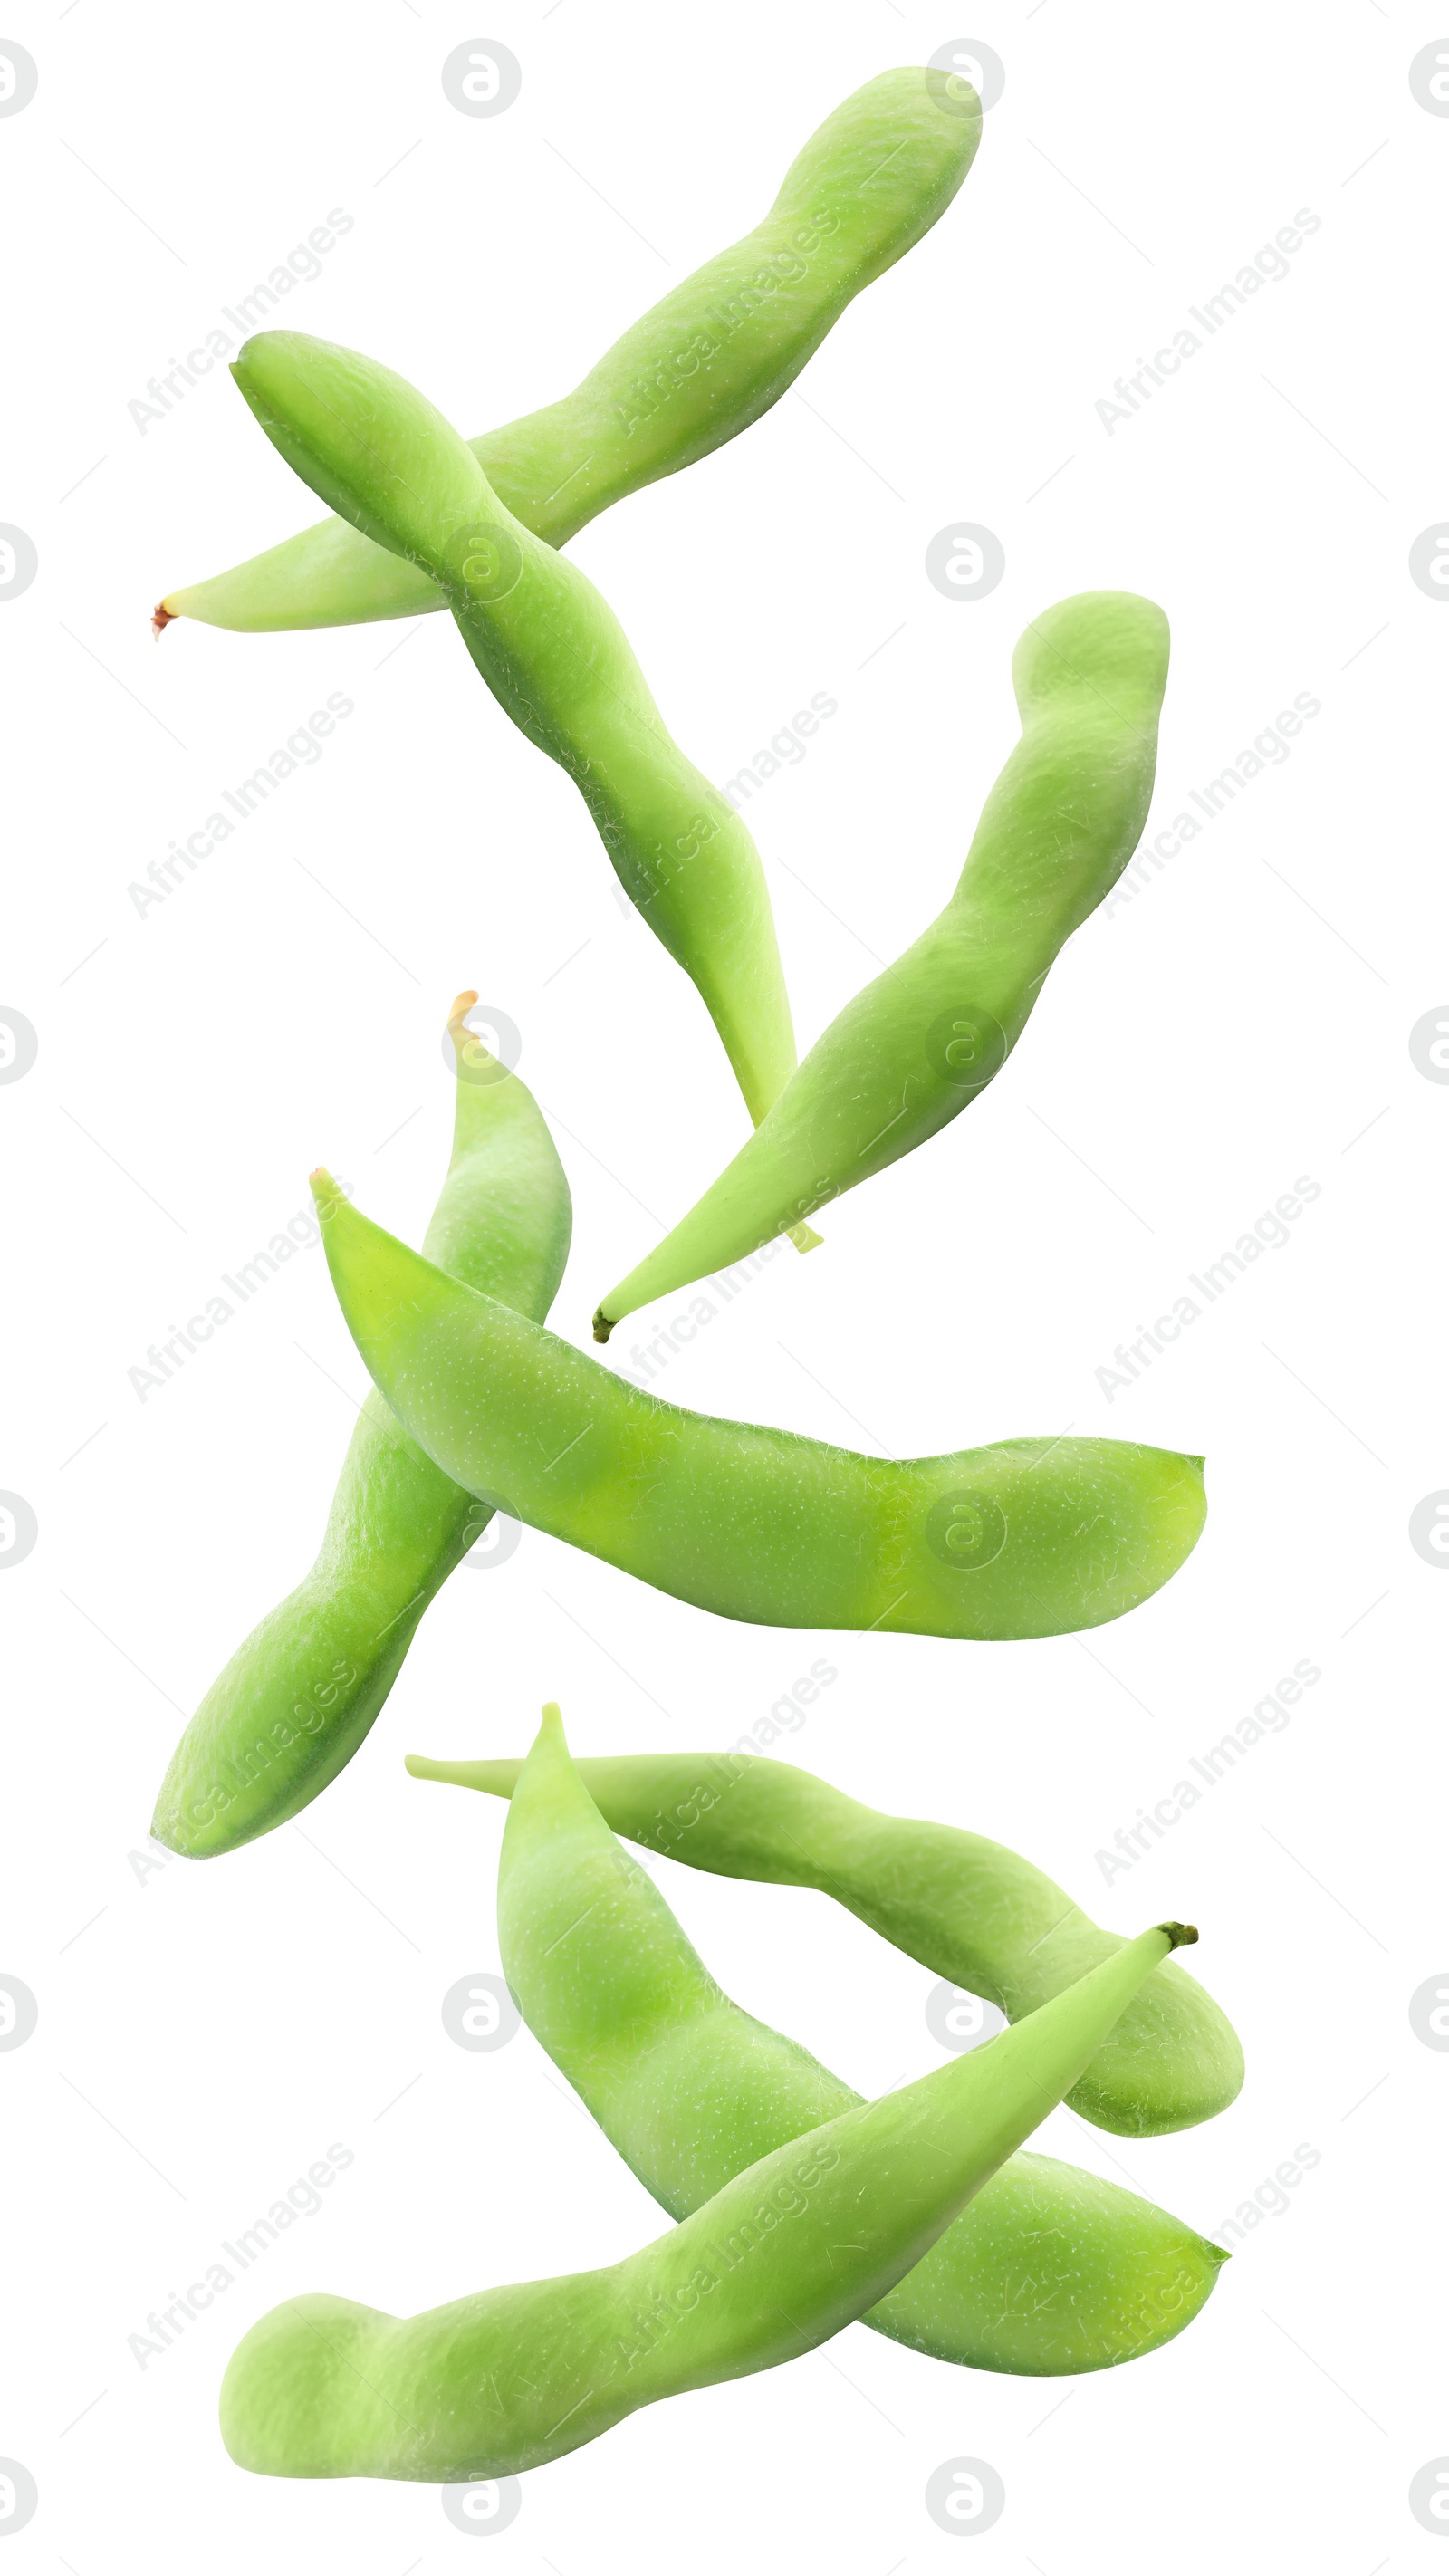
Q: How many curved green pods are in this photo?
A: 8